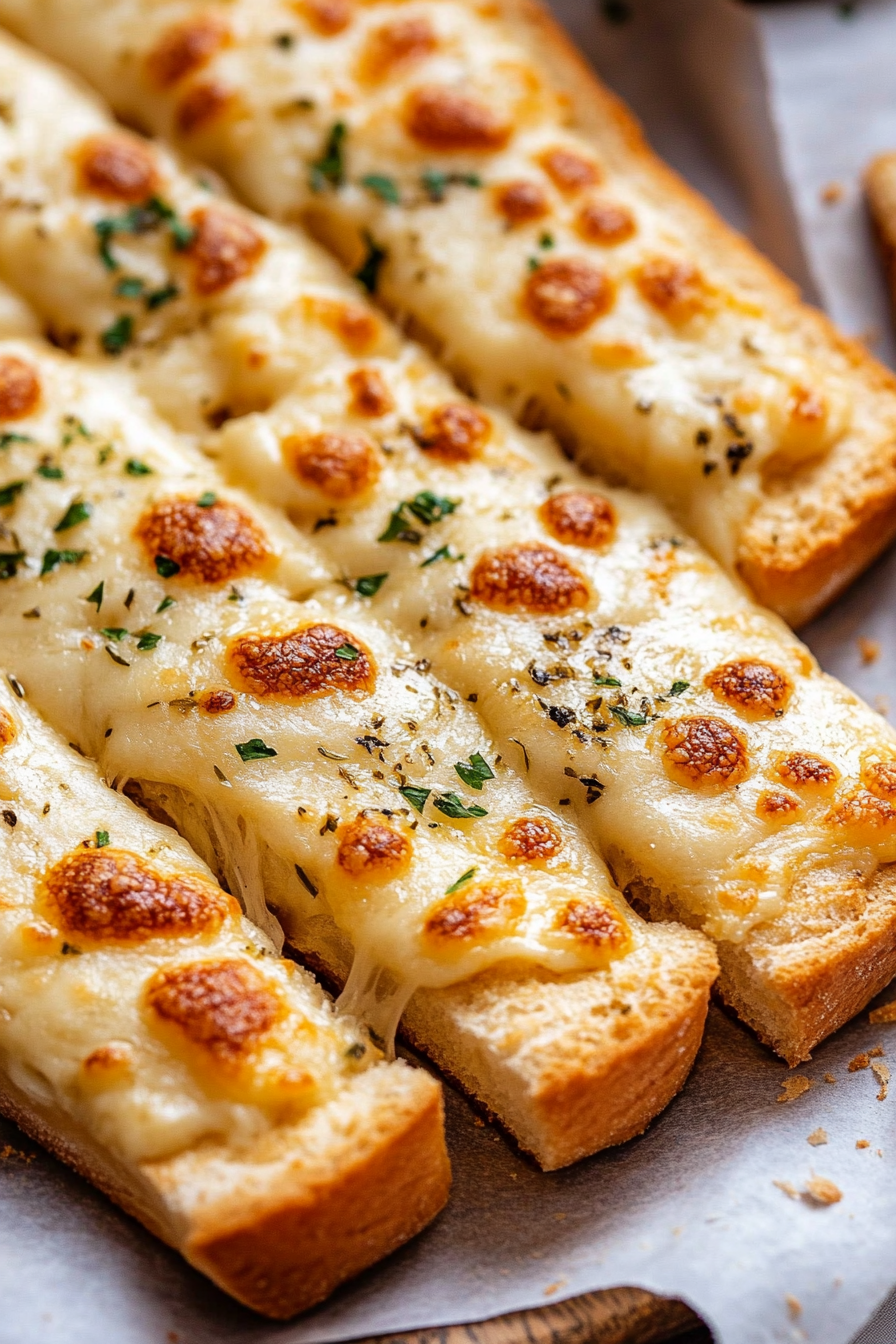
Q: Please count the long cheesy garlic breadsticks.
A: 4